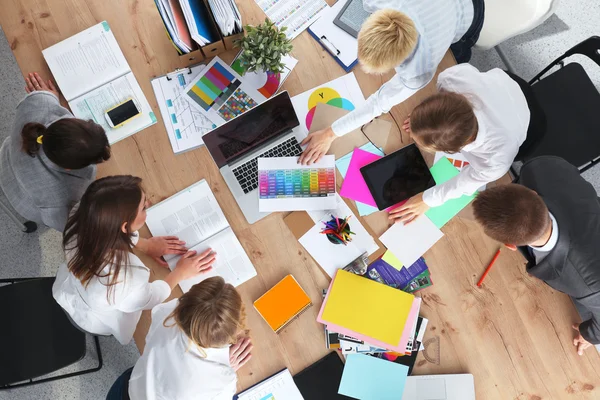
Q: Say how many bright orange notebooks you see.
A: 1